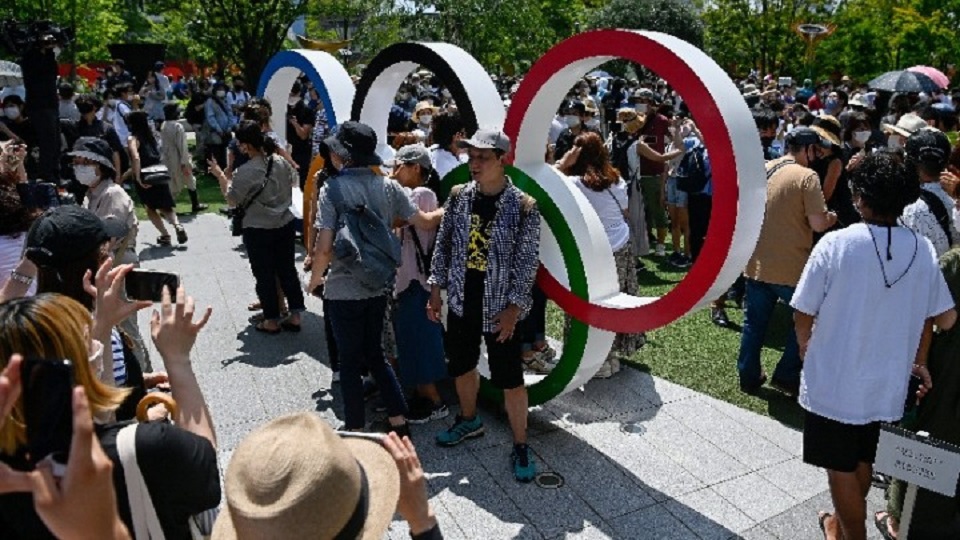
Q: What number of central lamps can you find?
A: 2